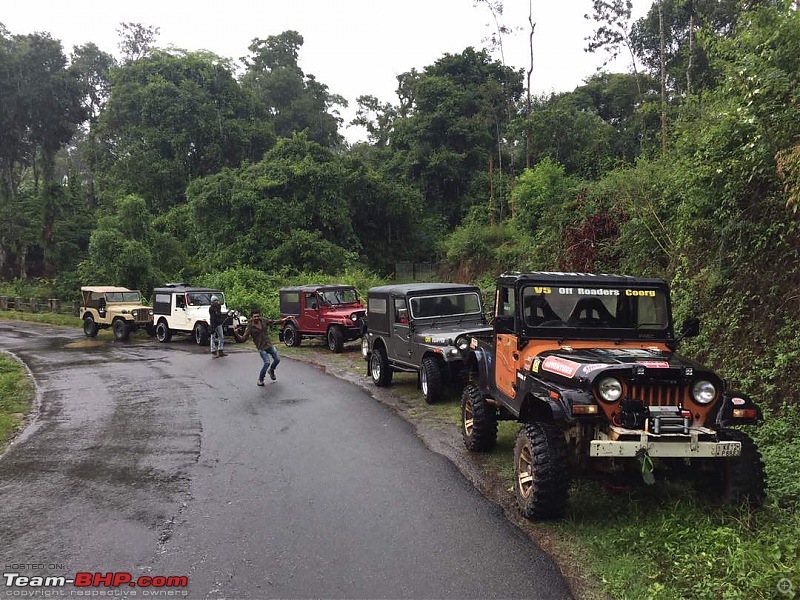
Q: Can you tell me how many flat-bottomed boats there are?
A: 0